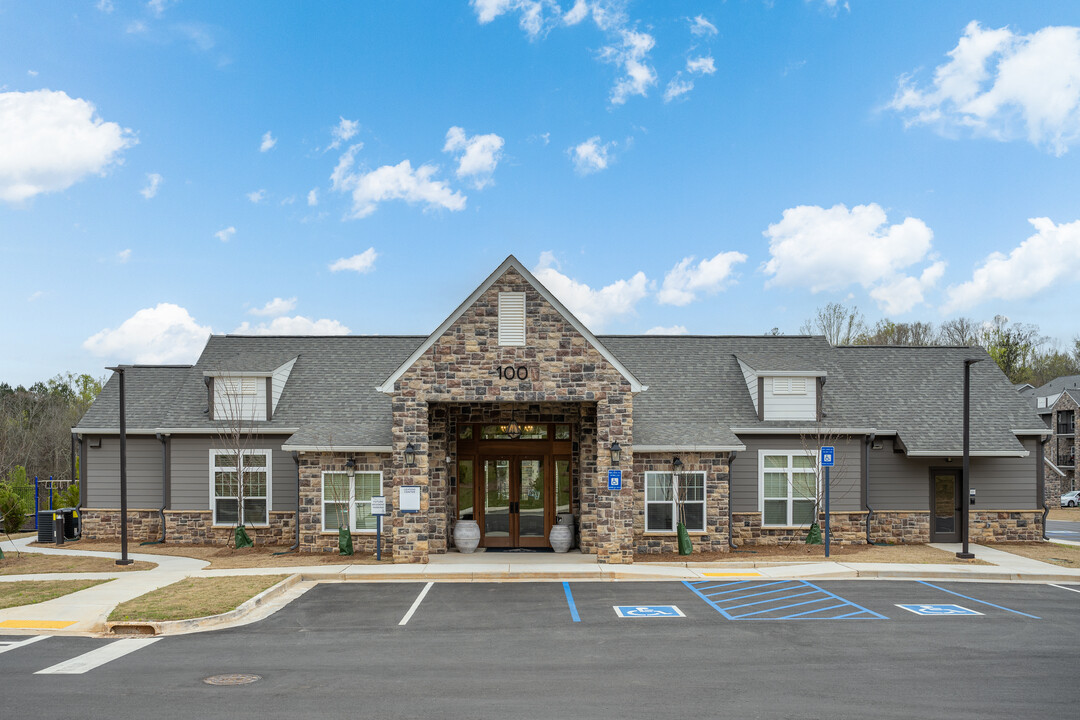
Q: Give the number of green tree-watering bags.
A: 4